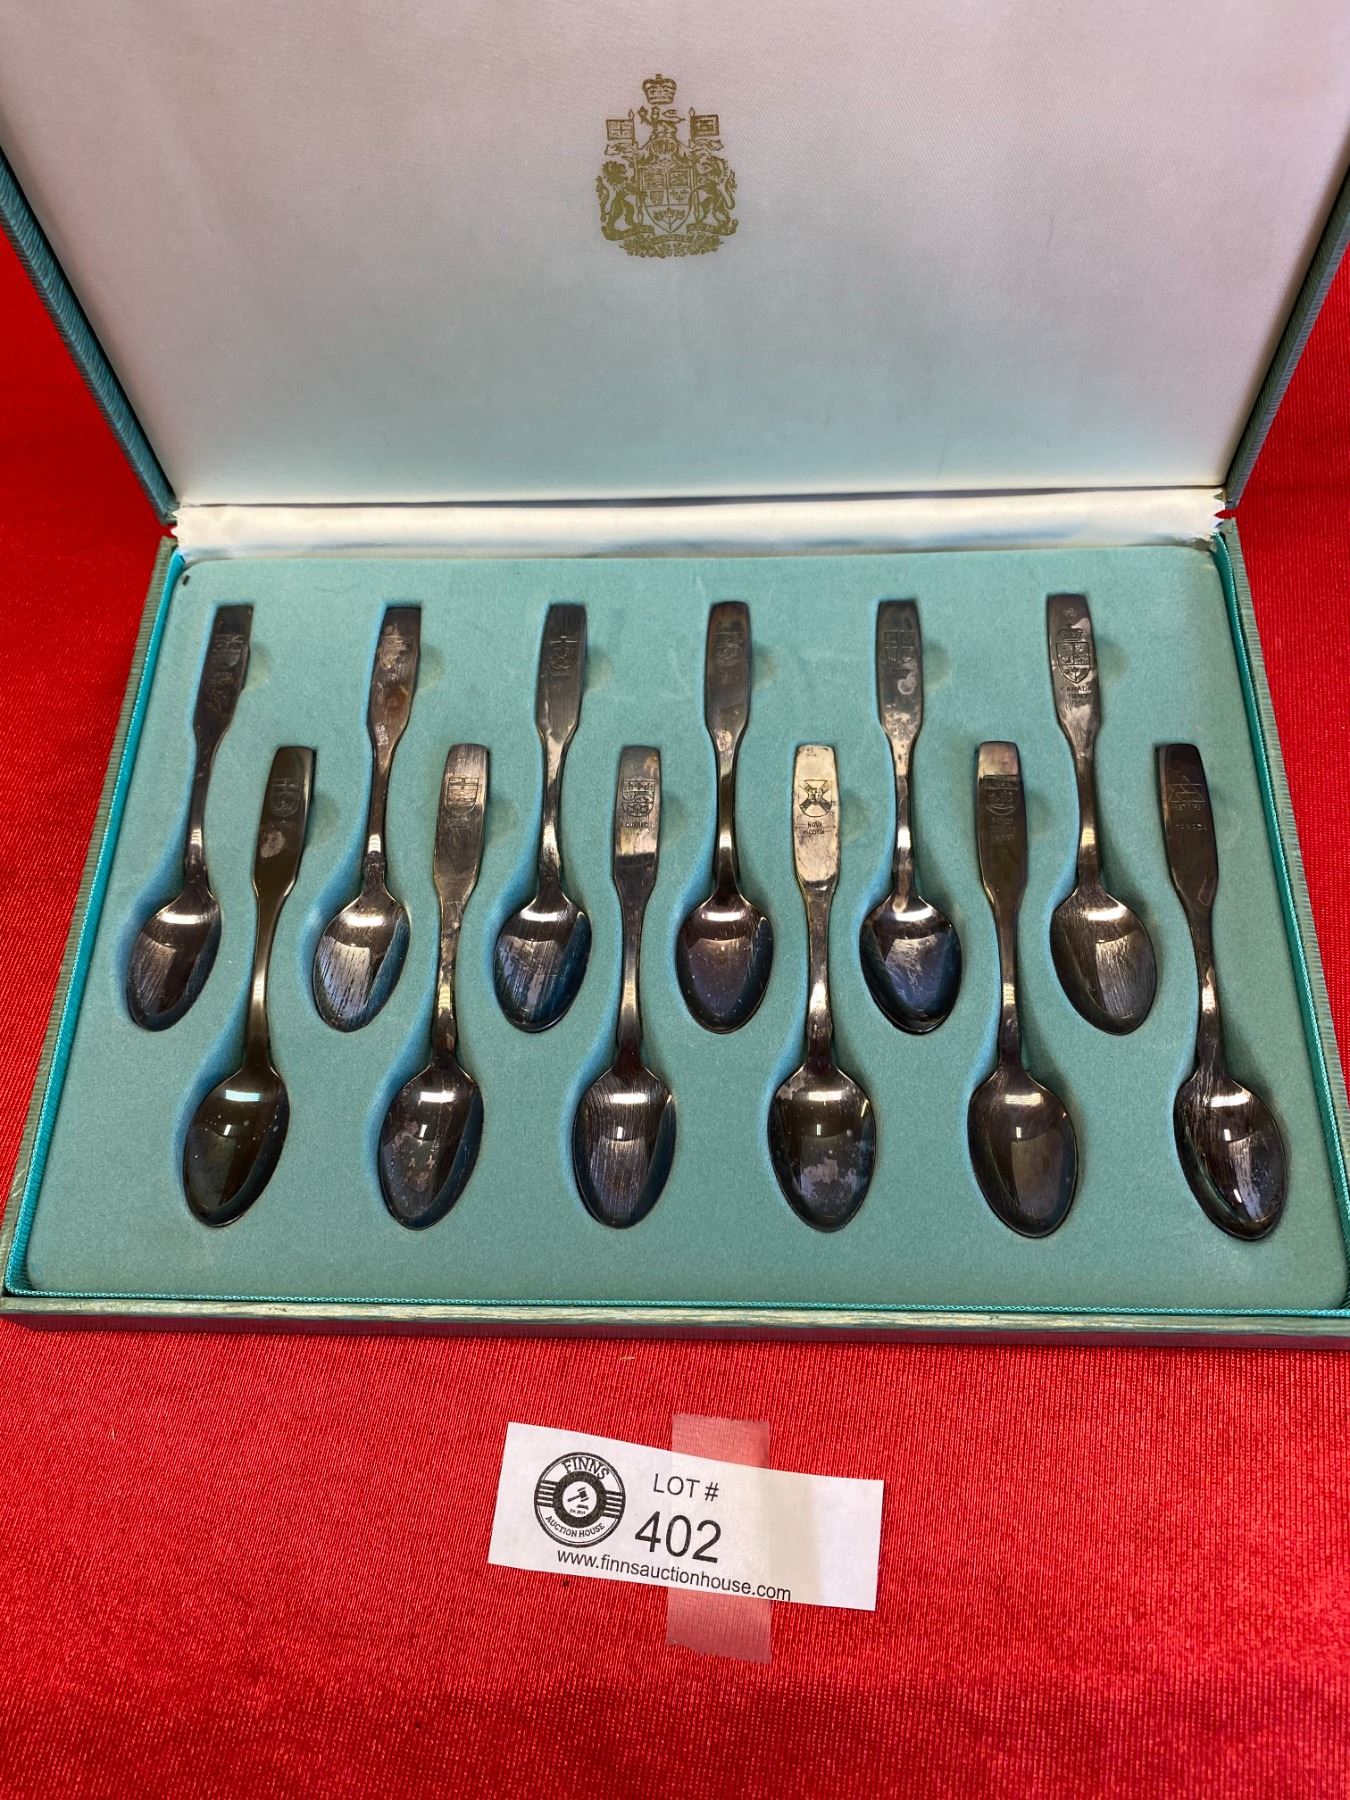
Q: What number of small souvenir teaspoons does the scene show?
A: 12